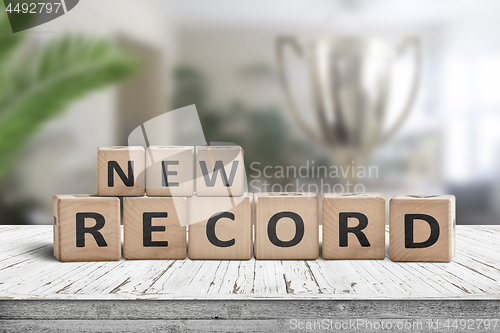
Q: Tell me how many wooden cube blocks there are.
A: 9